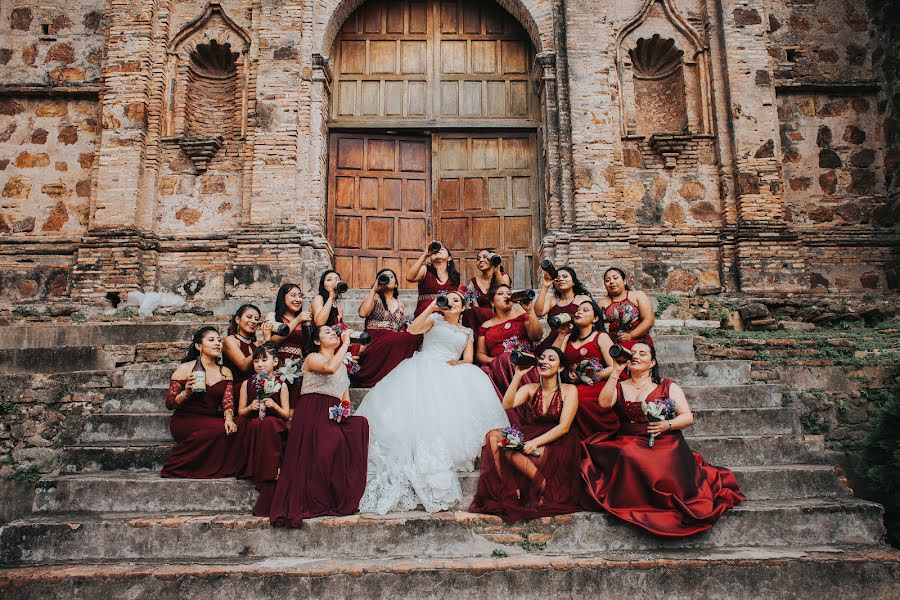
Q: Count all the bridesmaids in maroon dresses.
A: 15